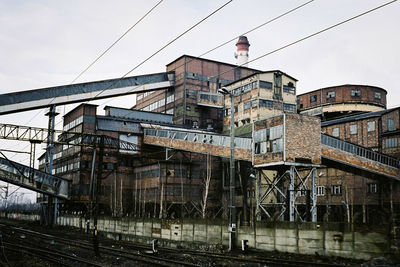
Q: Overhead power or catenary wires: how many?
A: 4